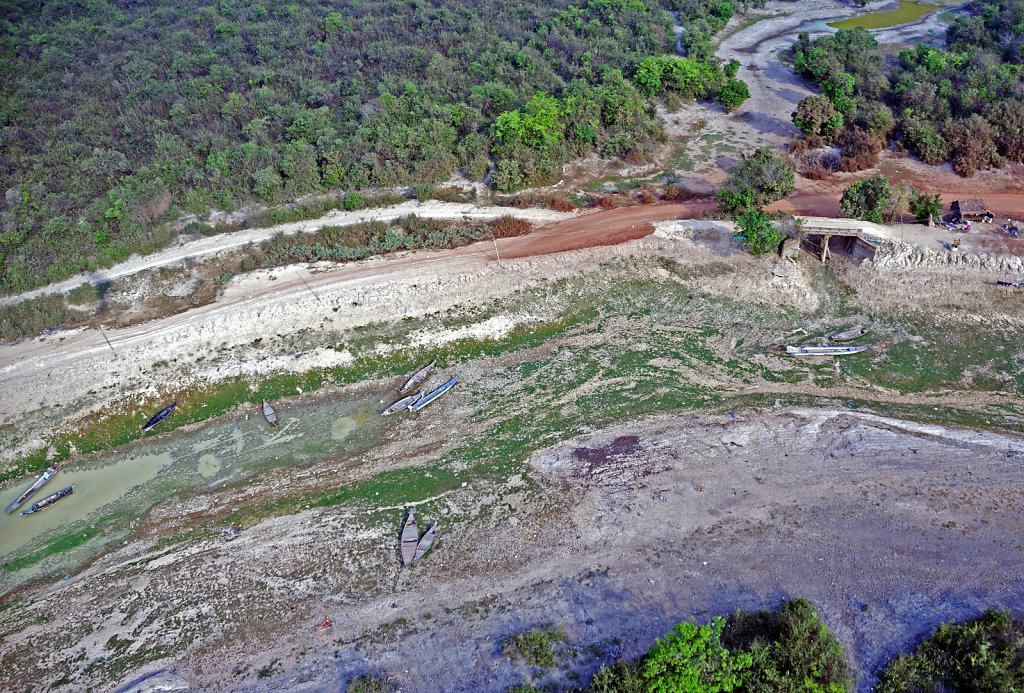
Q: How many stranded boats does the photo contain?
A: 11